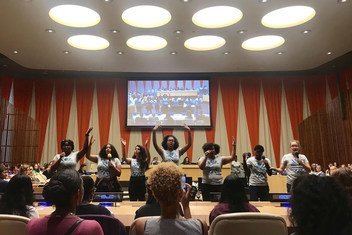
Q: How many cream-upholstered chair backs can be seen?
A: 3